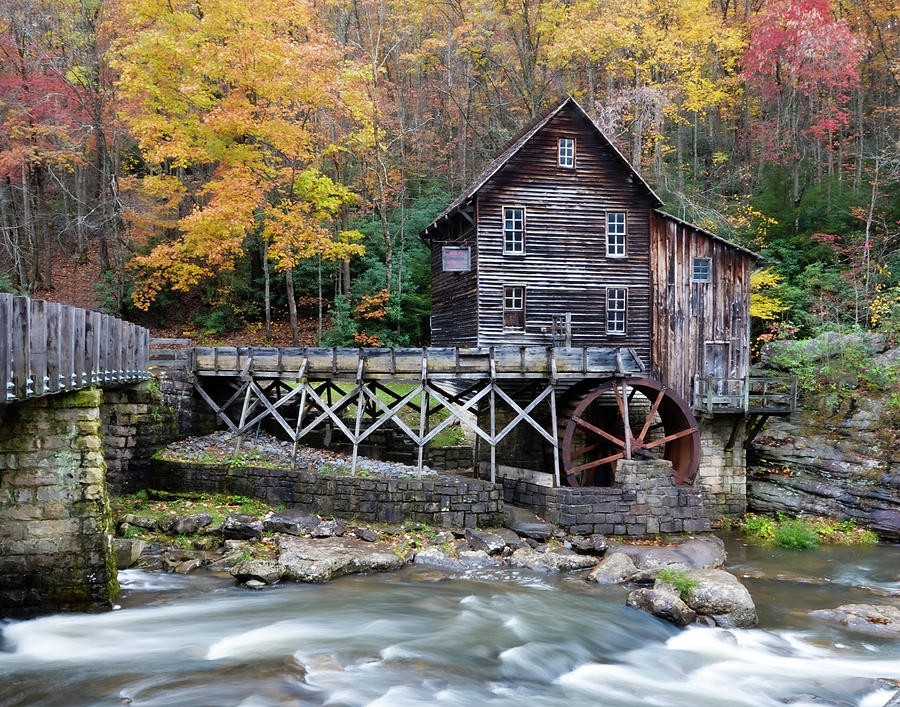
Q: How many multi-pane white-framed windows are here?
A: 6